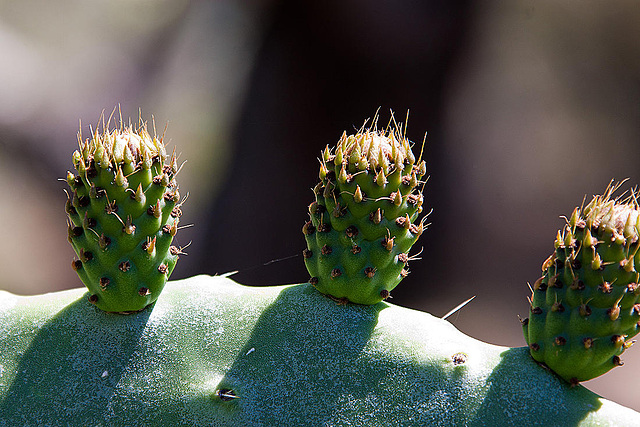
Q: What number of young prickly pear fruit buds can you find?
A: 3